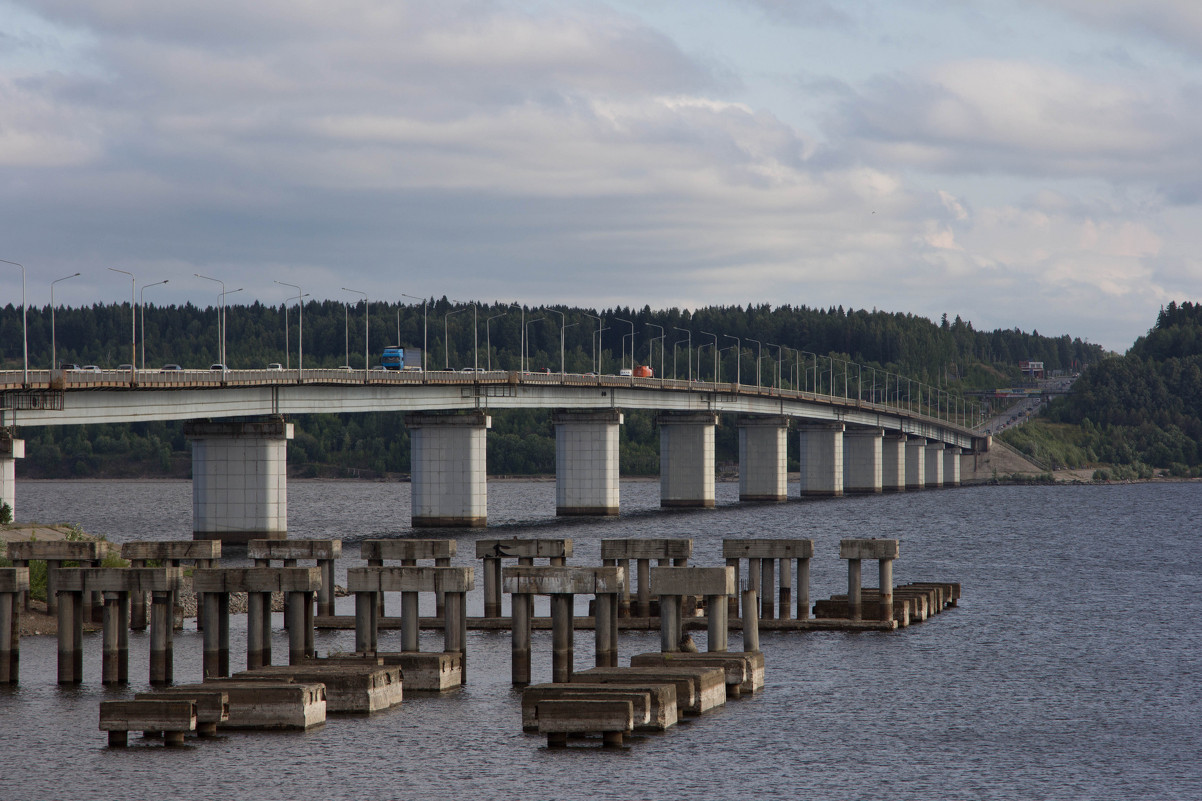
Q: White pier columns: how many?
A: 12